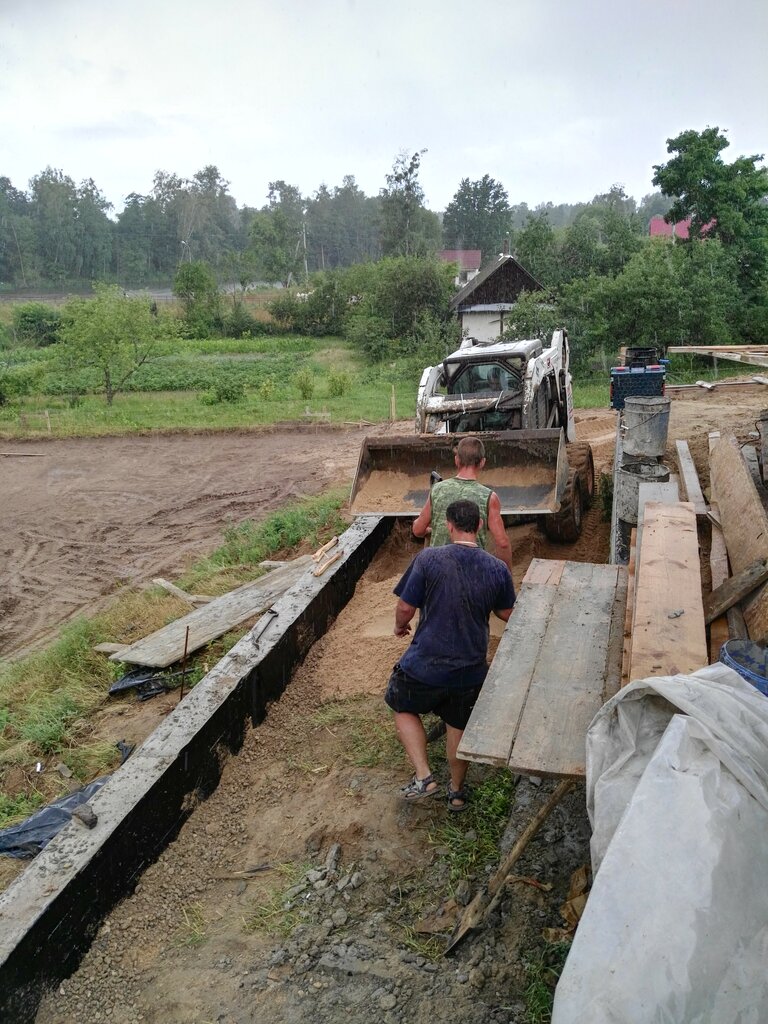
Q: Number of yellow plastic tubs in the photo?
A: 0